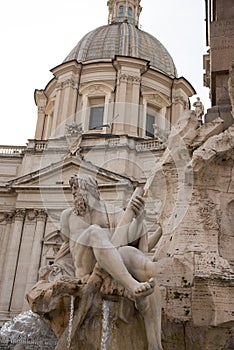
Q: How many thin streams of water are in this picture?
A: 2